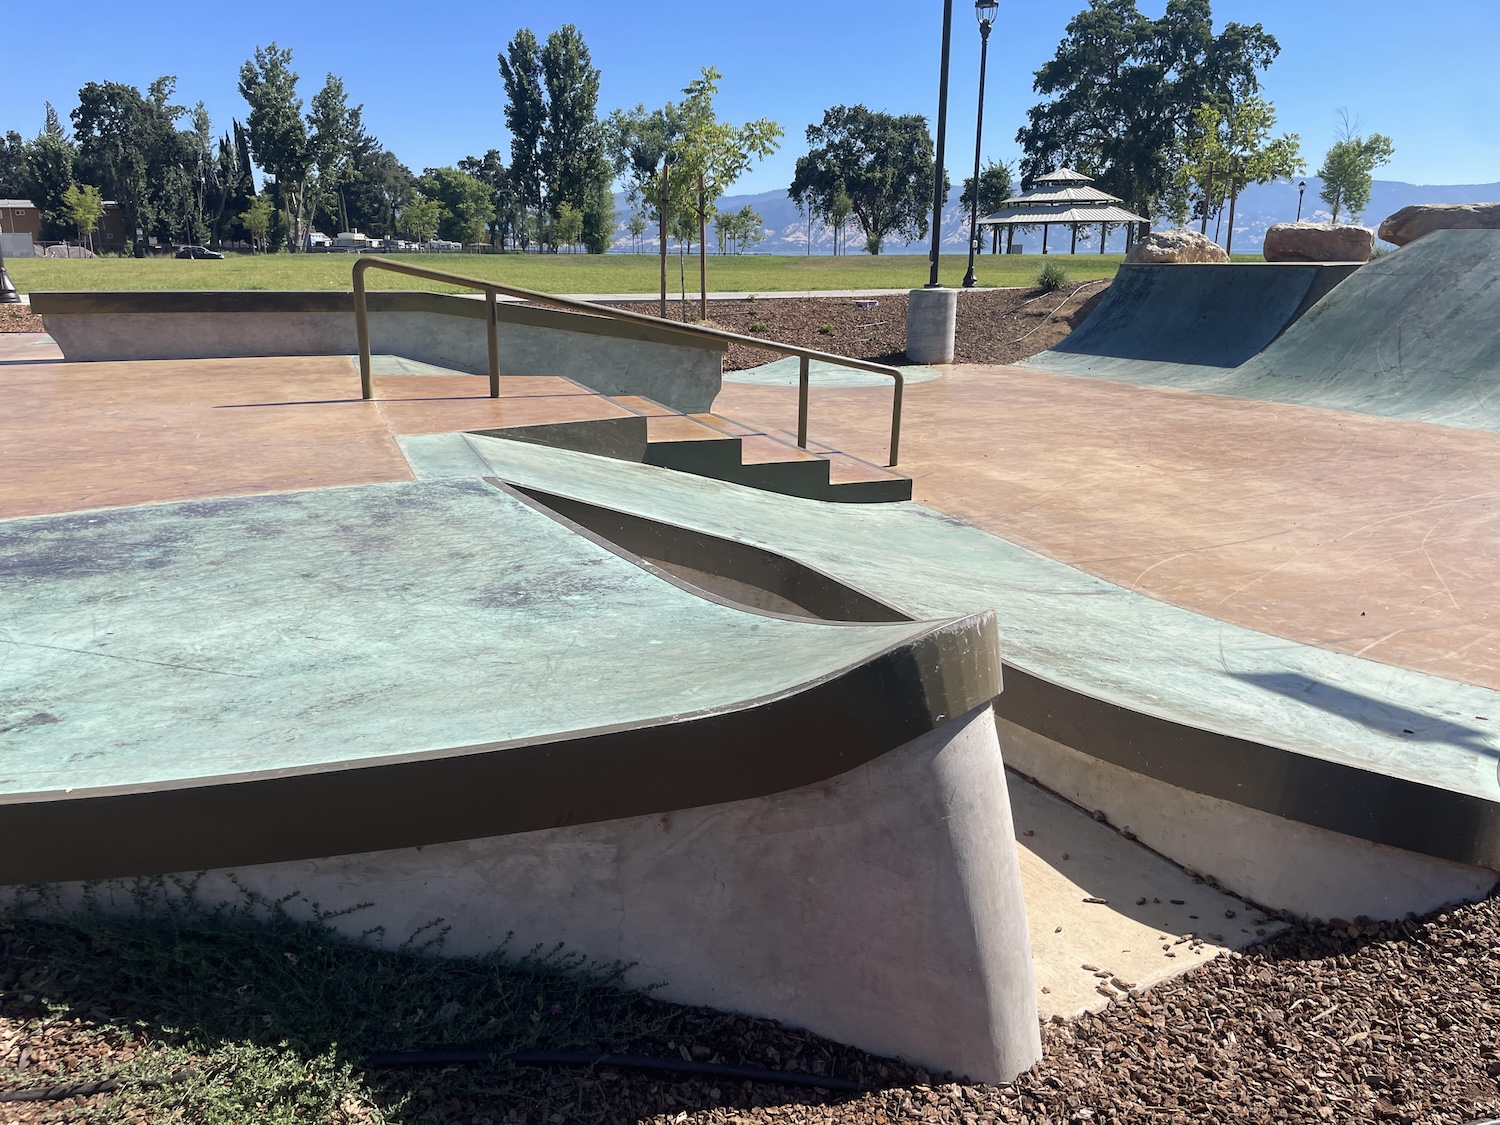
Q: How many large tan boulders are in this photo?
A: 3